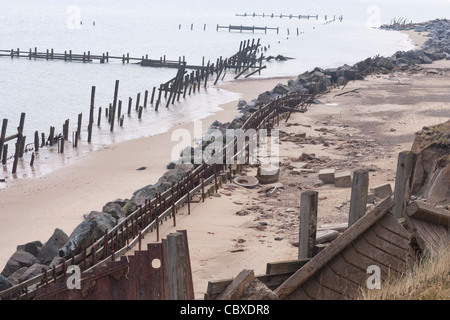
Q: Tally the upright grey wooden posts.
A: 4